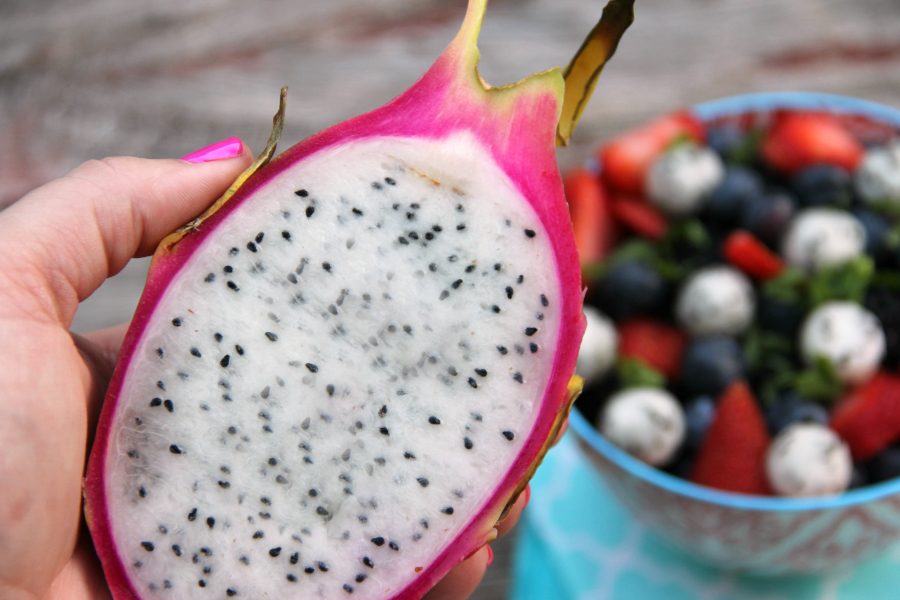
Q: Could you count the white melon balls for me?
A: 8